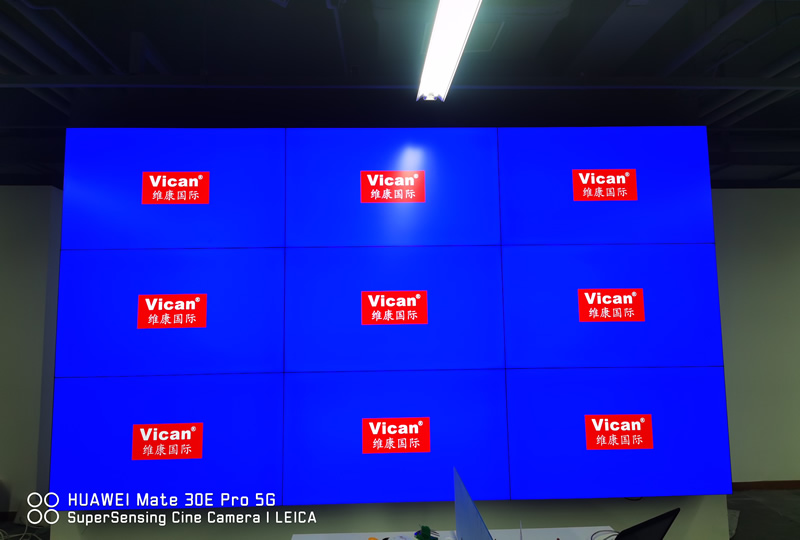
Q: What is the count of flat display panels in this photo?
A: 9